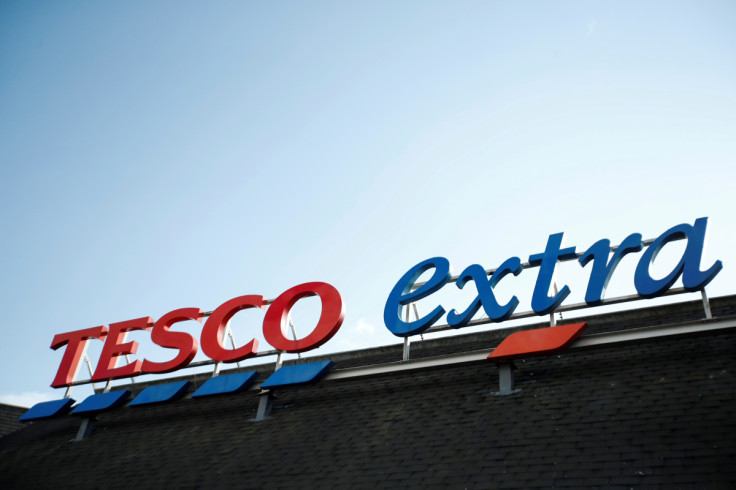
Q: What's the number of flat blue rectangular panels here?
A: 5